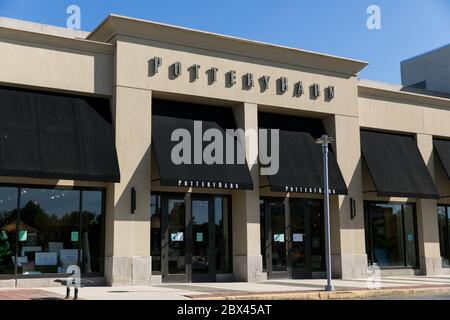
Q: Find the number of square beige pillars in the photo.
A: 4